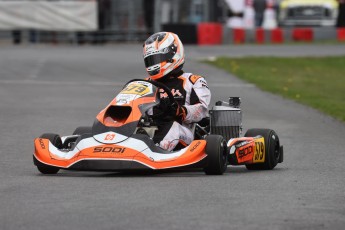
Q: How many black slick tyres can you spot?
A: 4